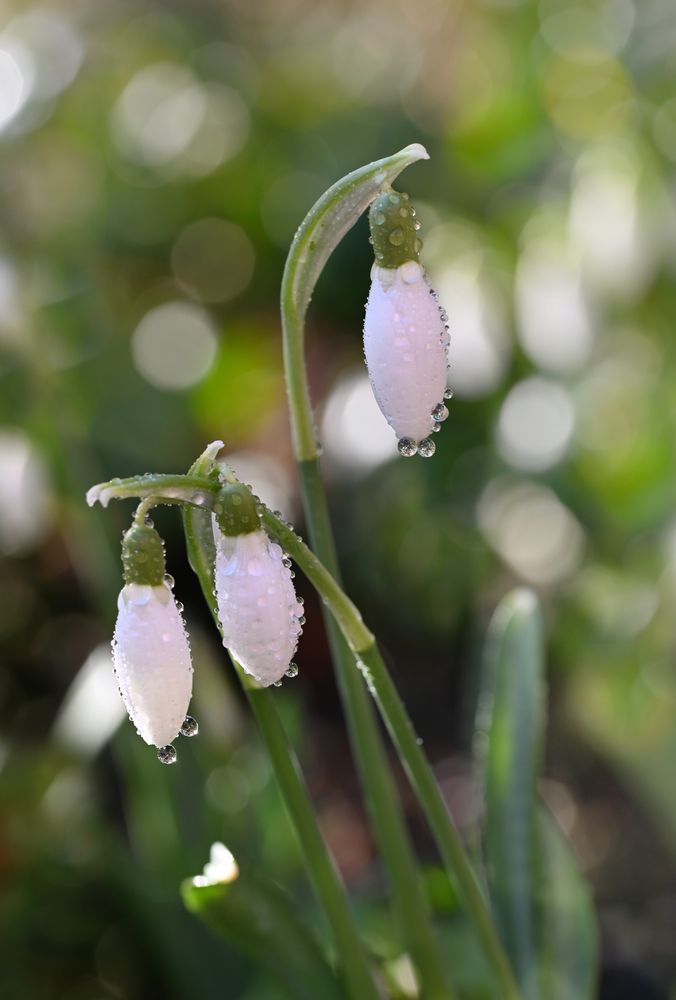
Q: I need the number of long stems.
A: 3